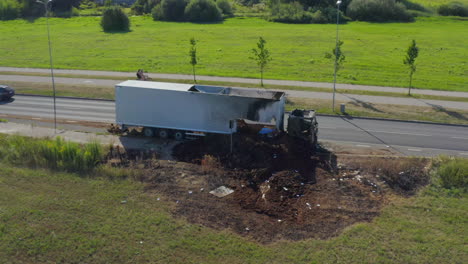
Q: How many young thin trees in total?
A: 4